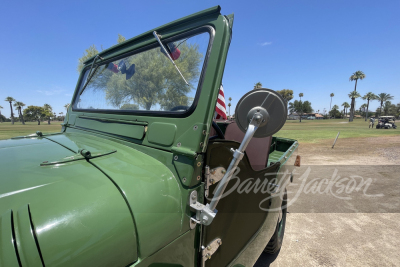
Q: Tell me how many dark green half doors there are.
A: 1